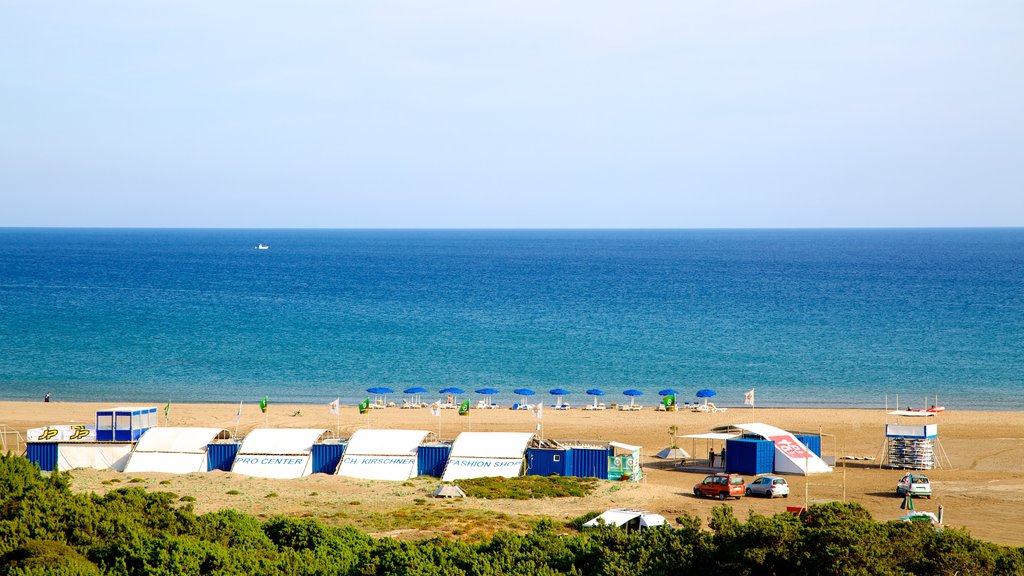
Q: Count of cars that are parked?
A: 3